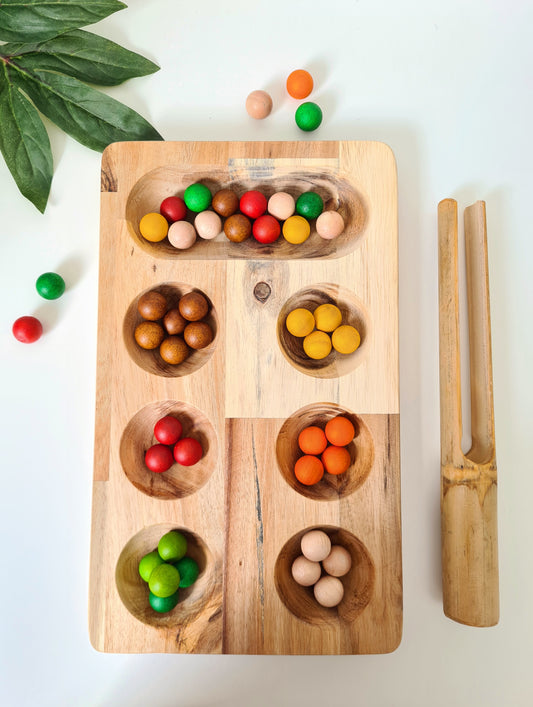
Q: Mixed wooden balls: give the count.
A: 13